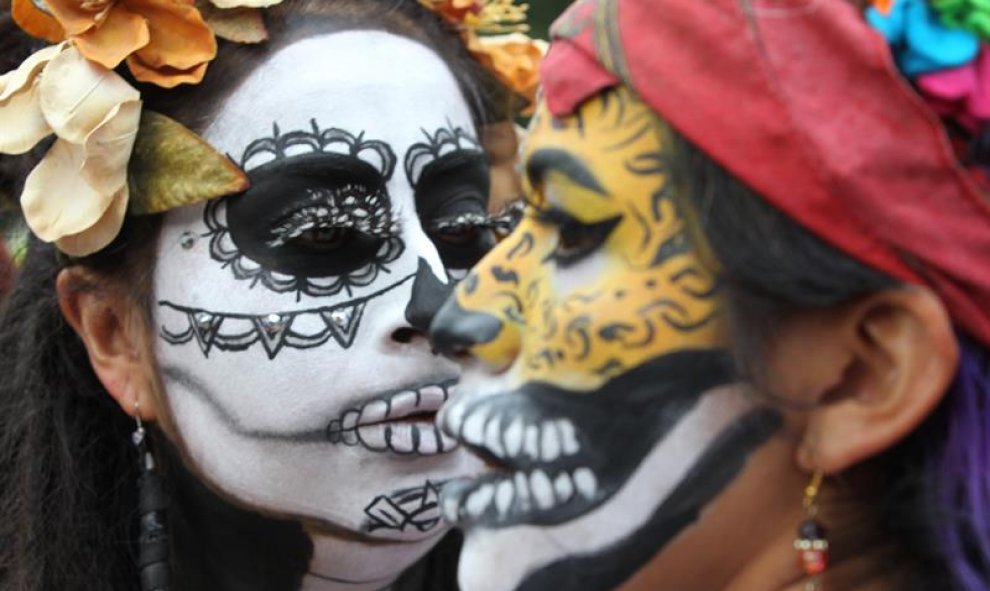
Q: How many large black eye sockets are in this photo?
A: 2